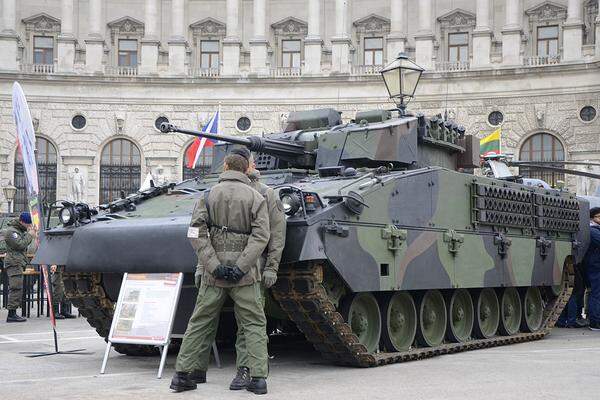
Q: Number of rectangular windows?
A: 7